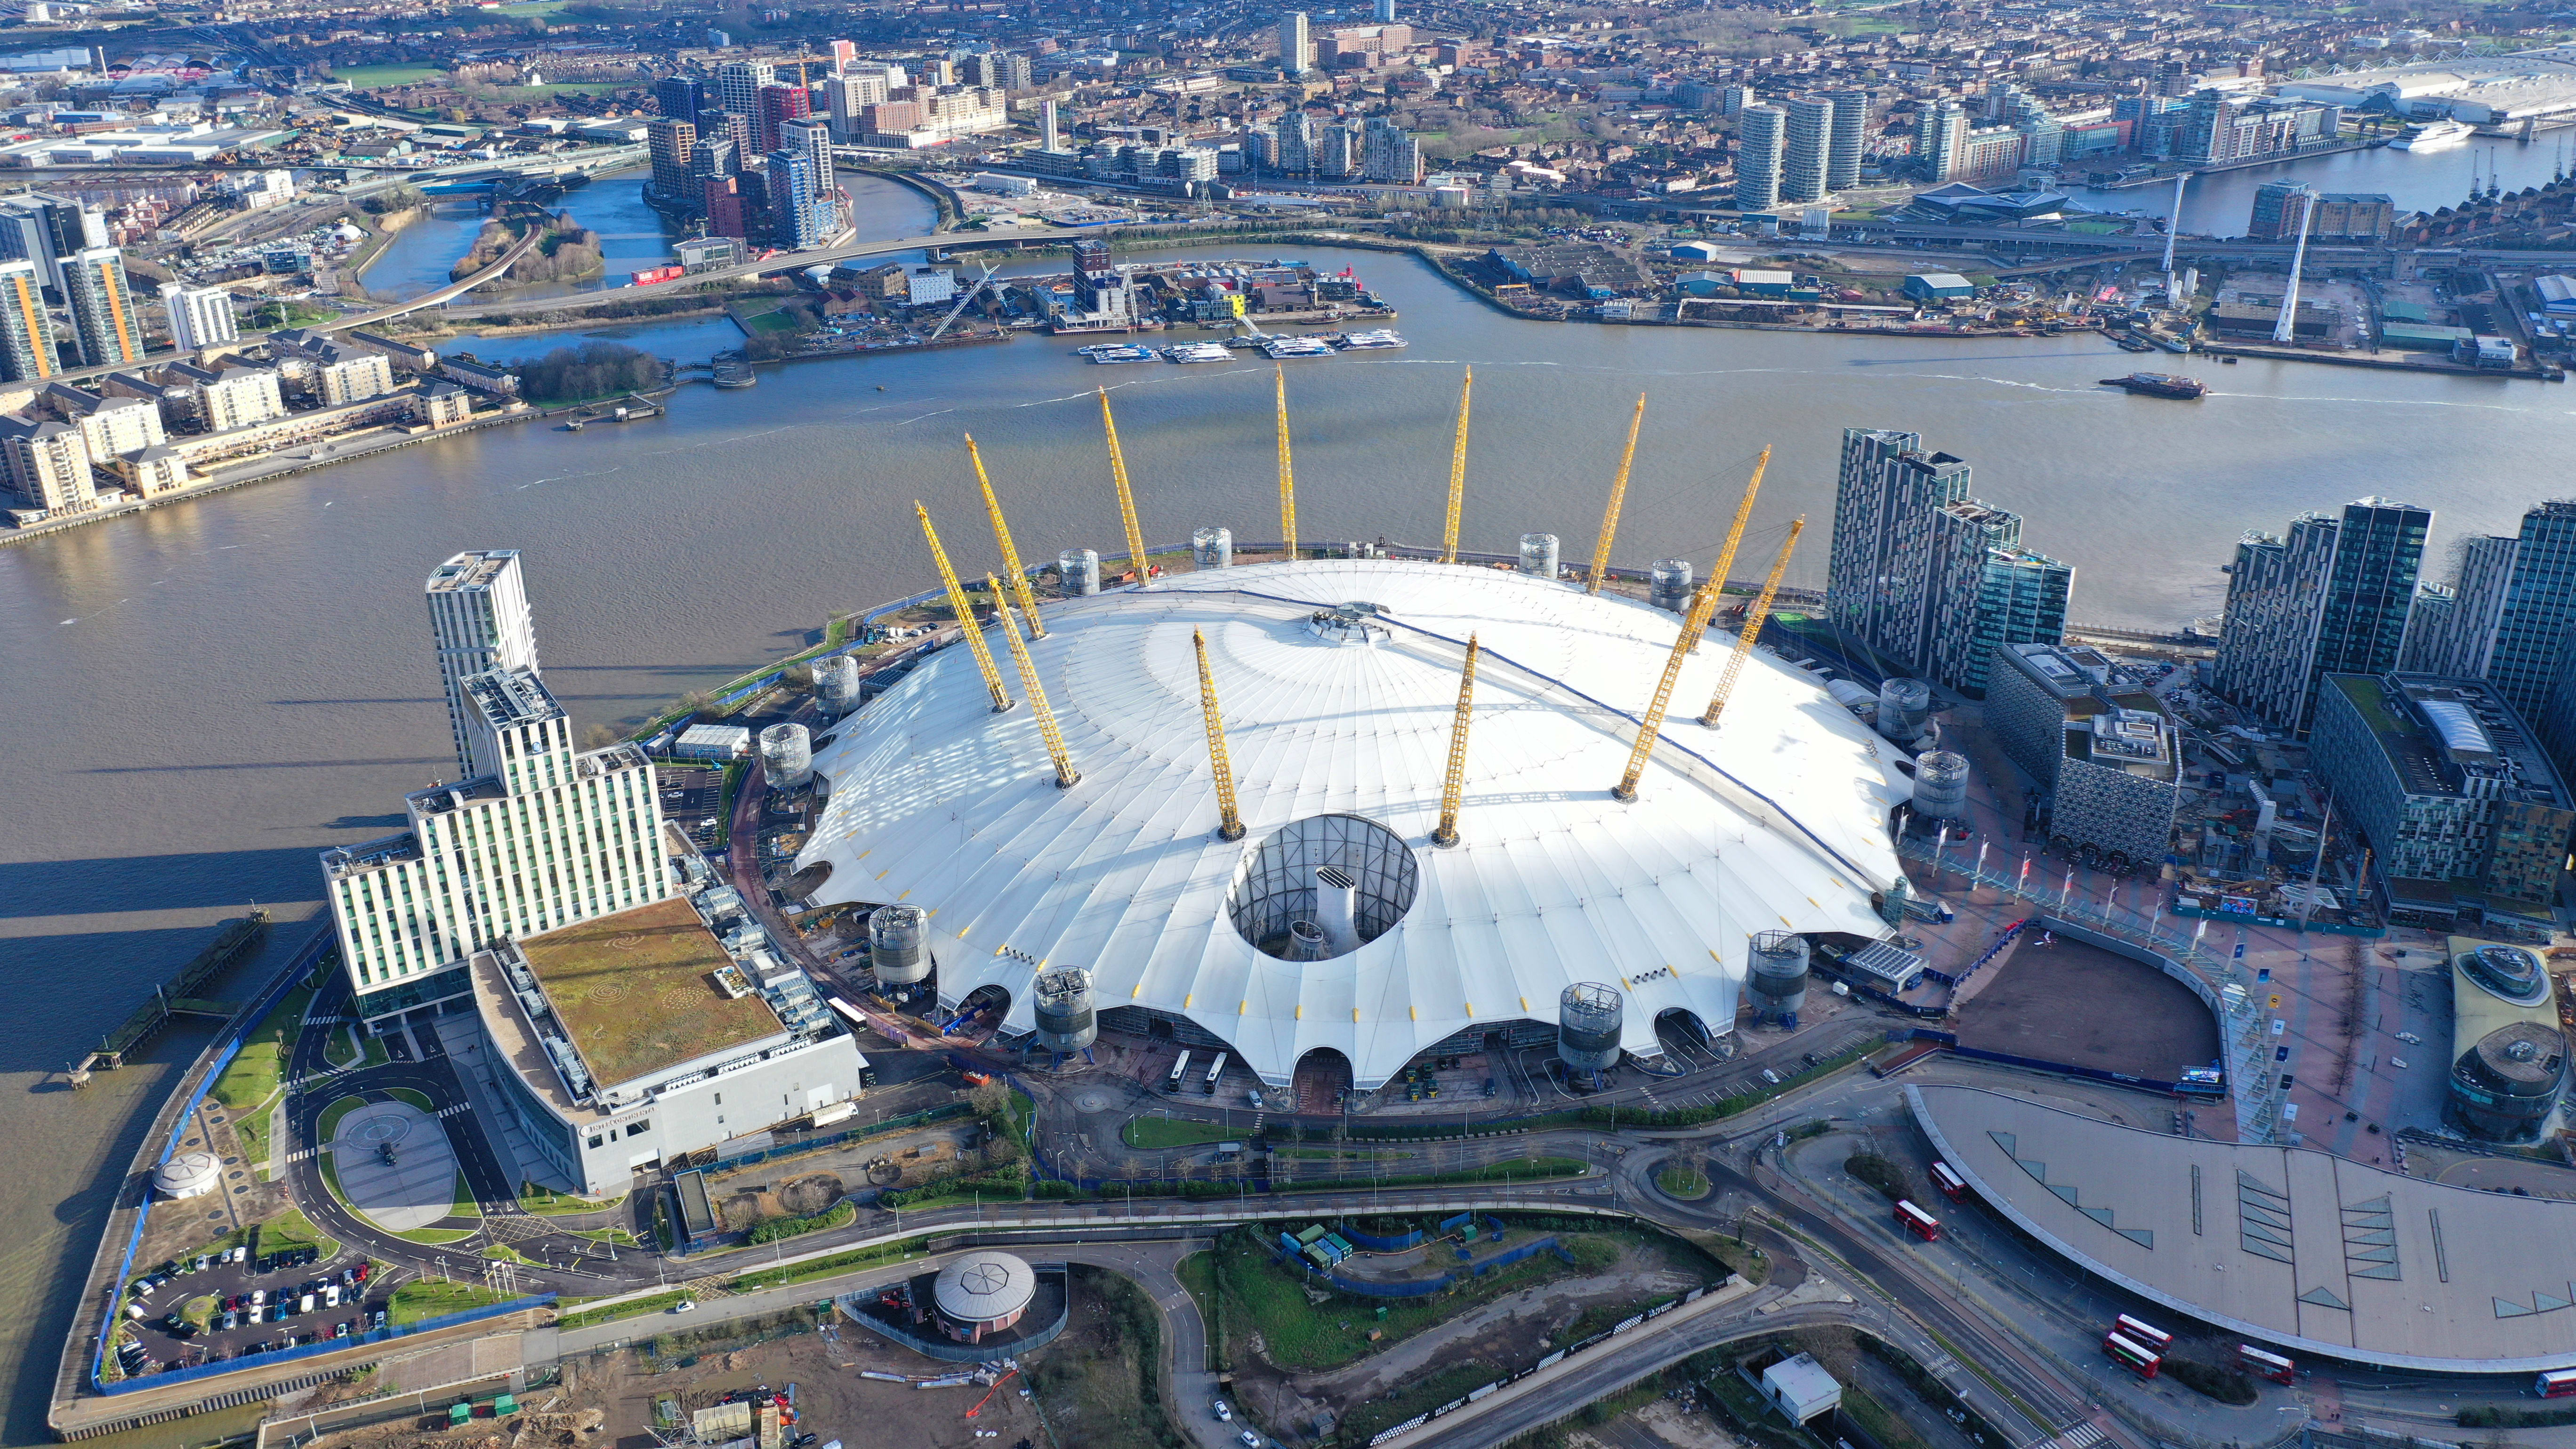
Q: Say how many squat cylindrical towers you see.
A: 12